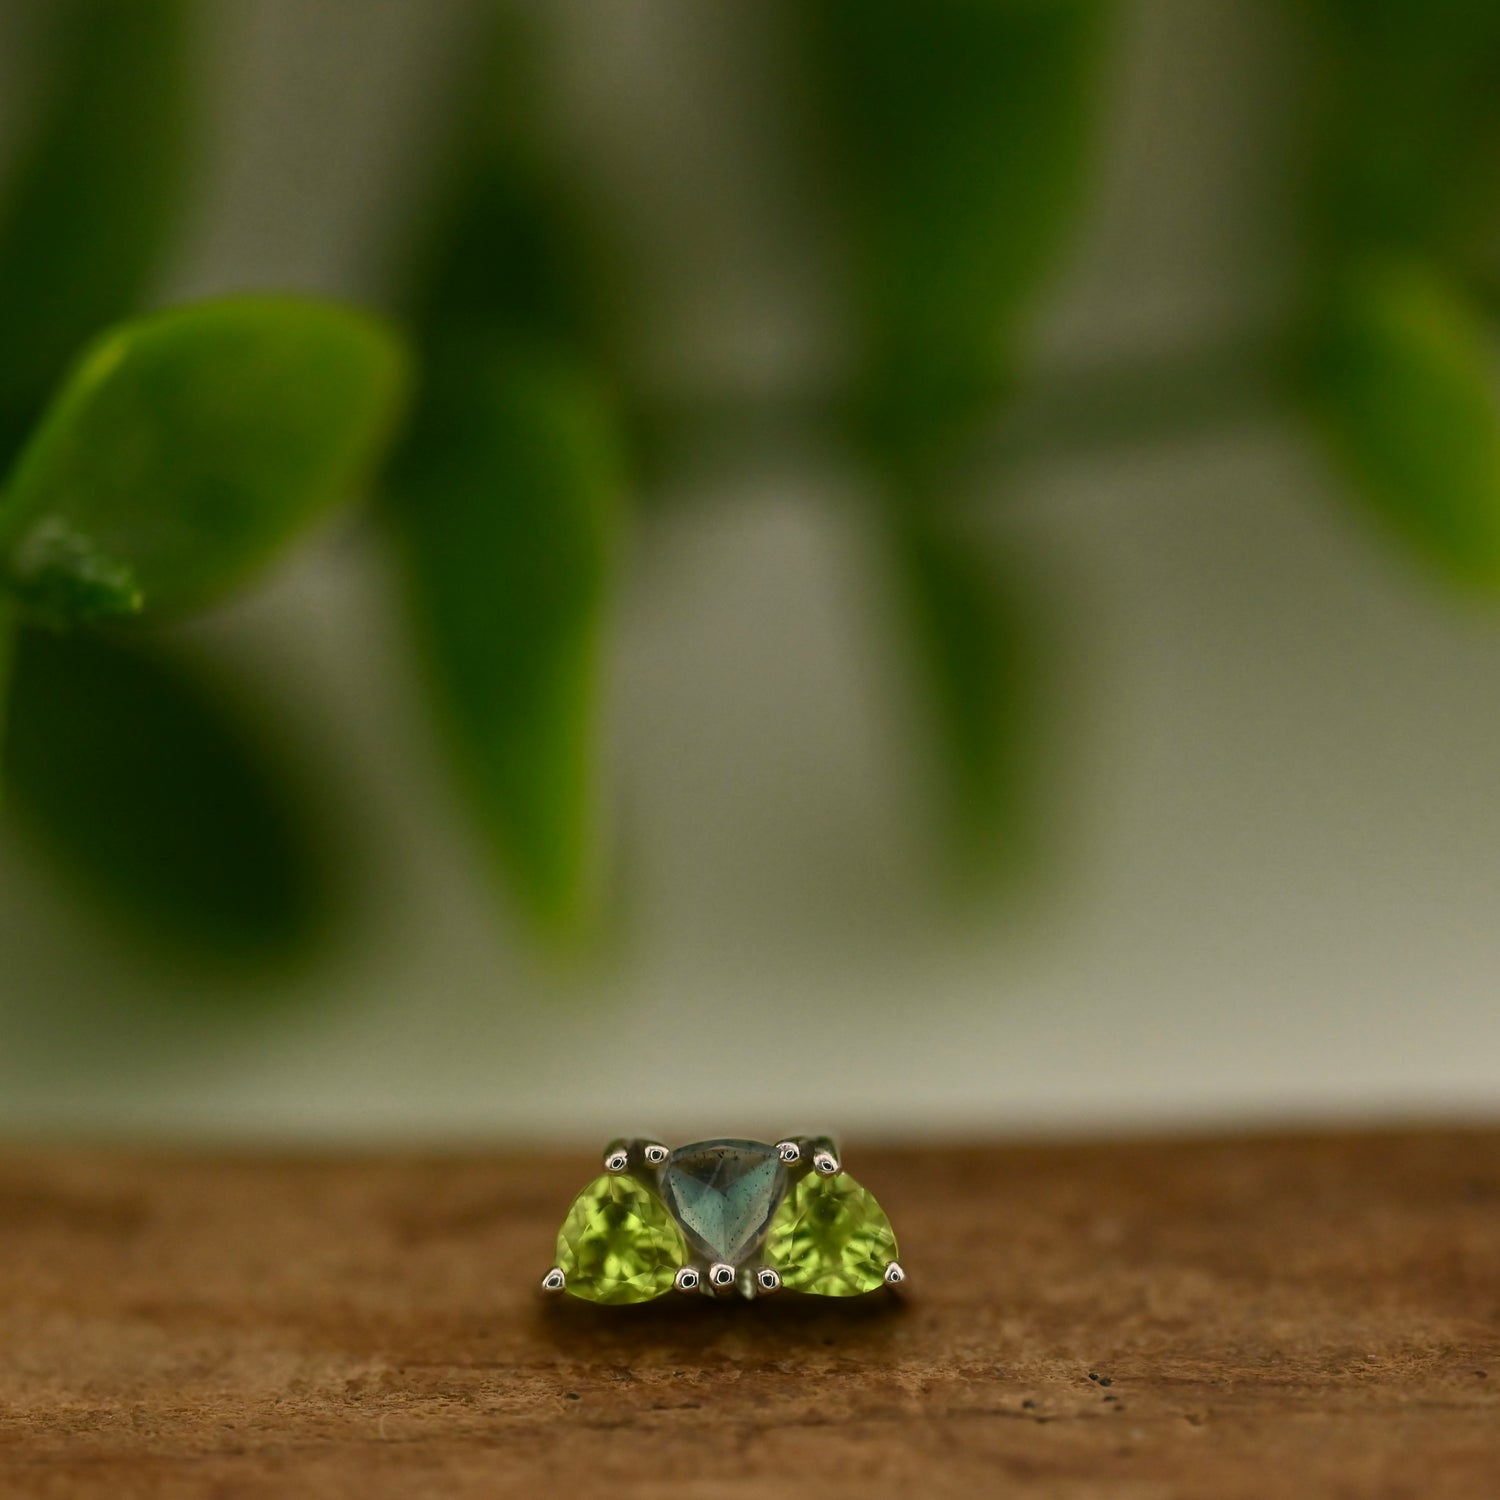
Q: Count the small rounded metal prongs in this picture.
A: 9